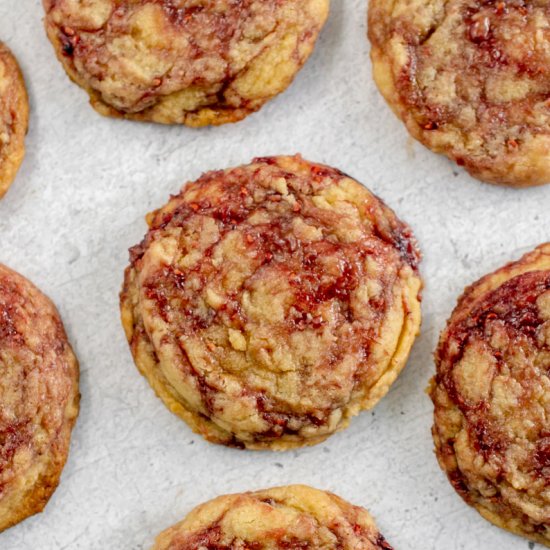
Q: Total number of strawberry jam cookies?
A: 7